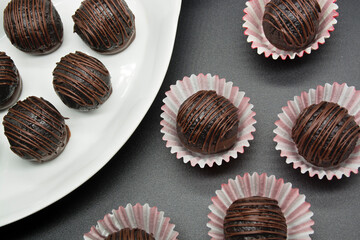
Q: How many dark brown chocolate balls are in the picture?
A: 10